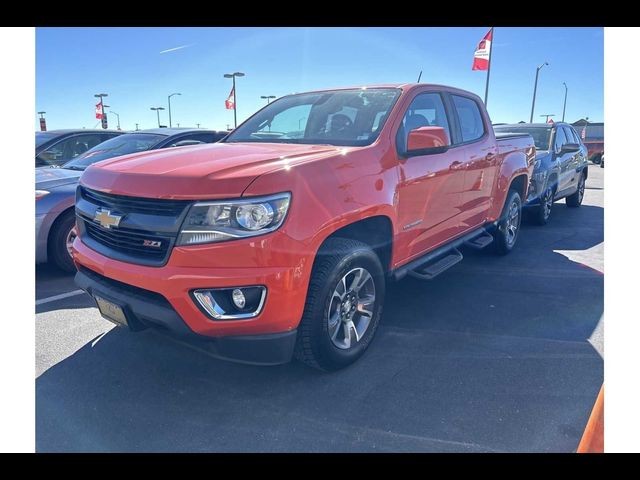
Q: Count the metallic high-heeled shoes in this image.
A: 0